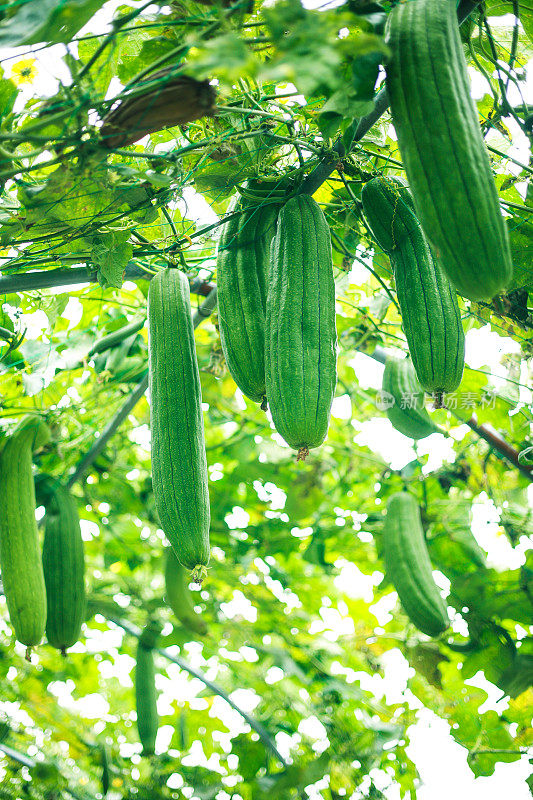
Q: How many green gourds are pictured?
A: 11